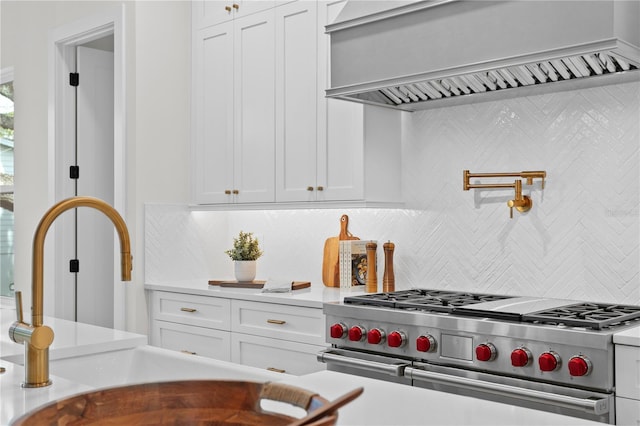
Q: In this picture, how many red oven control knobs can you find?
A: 9